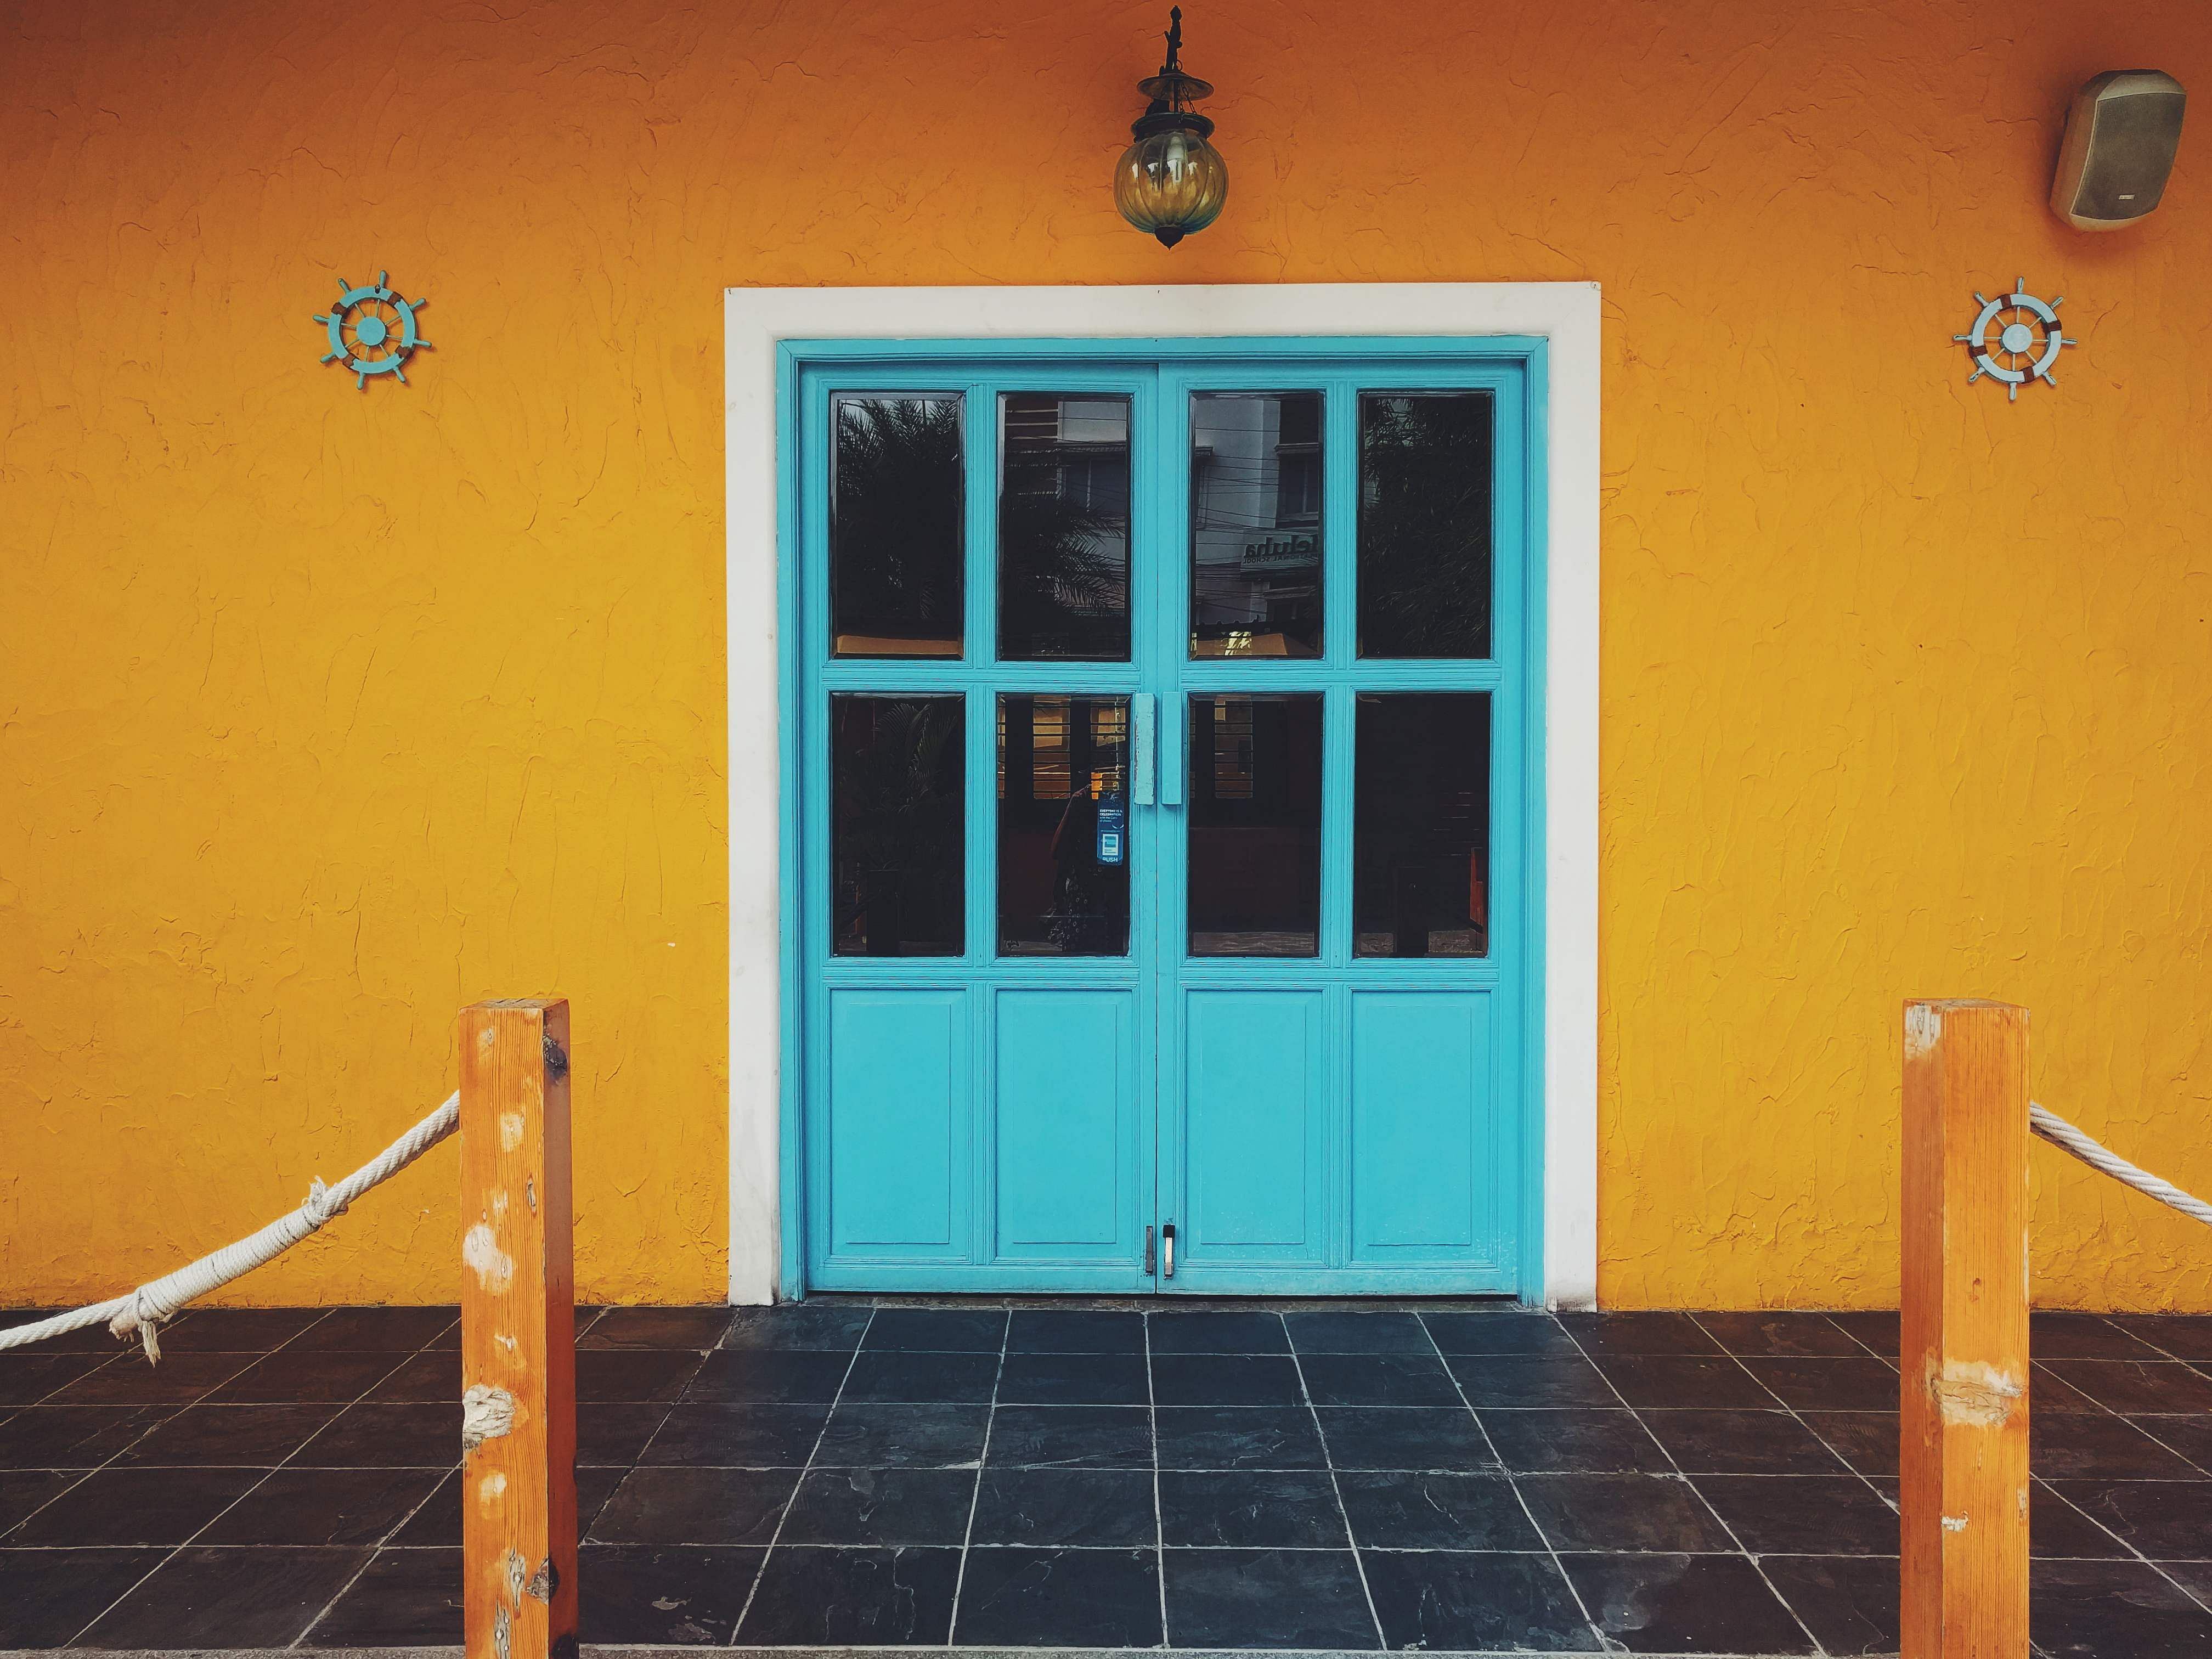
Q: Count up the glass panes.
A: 8